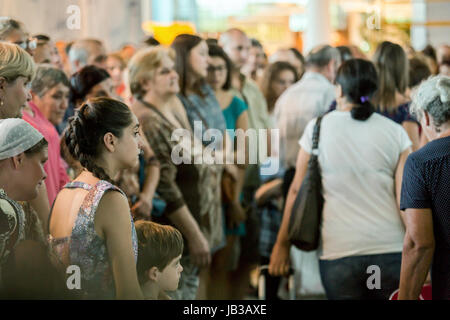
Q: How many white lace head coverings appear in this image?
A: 1